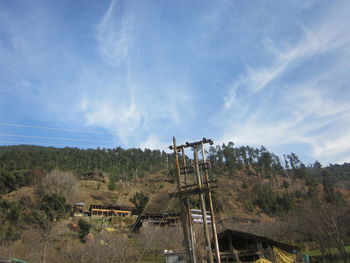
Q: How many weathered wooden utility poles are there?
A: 4